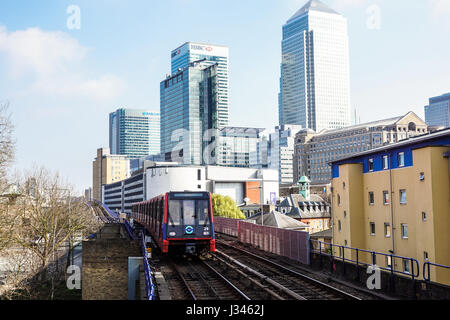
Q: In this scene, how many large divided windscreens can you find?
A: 1